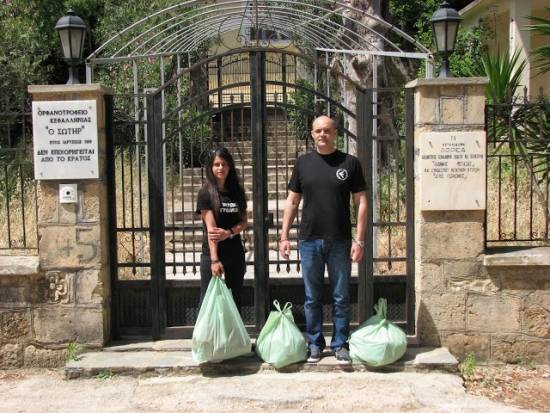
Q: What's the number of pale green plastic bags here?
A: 3